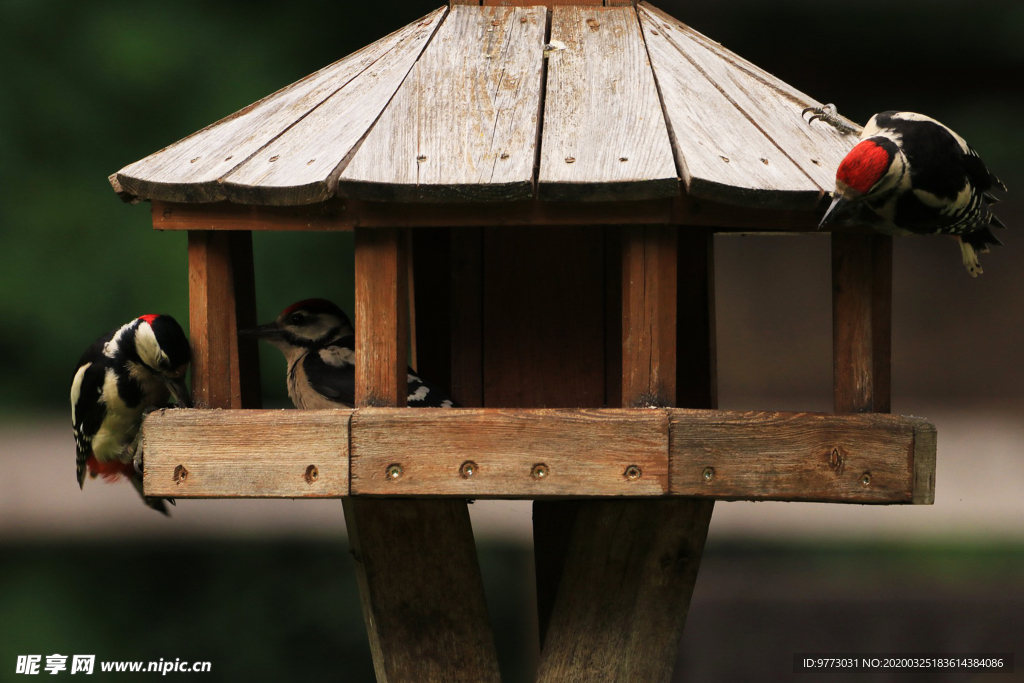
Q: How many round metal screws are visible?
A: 8